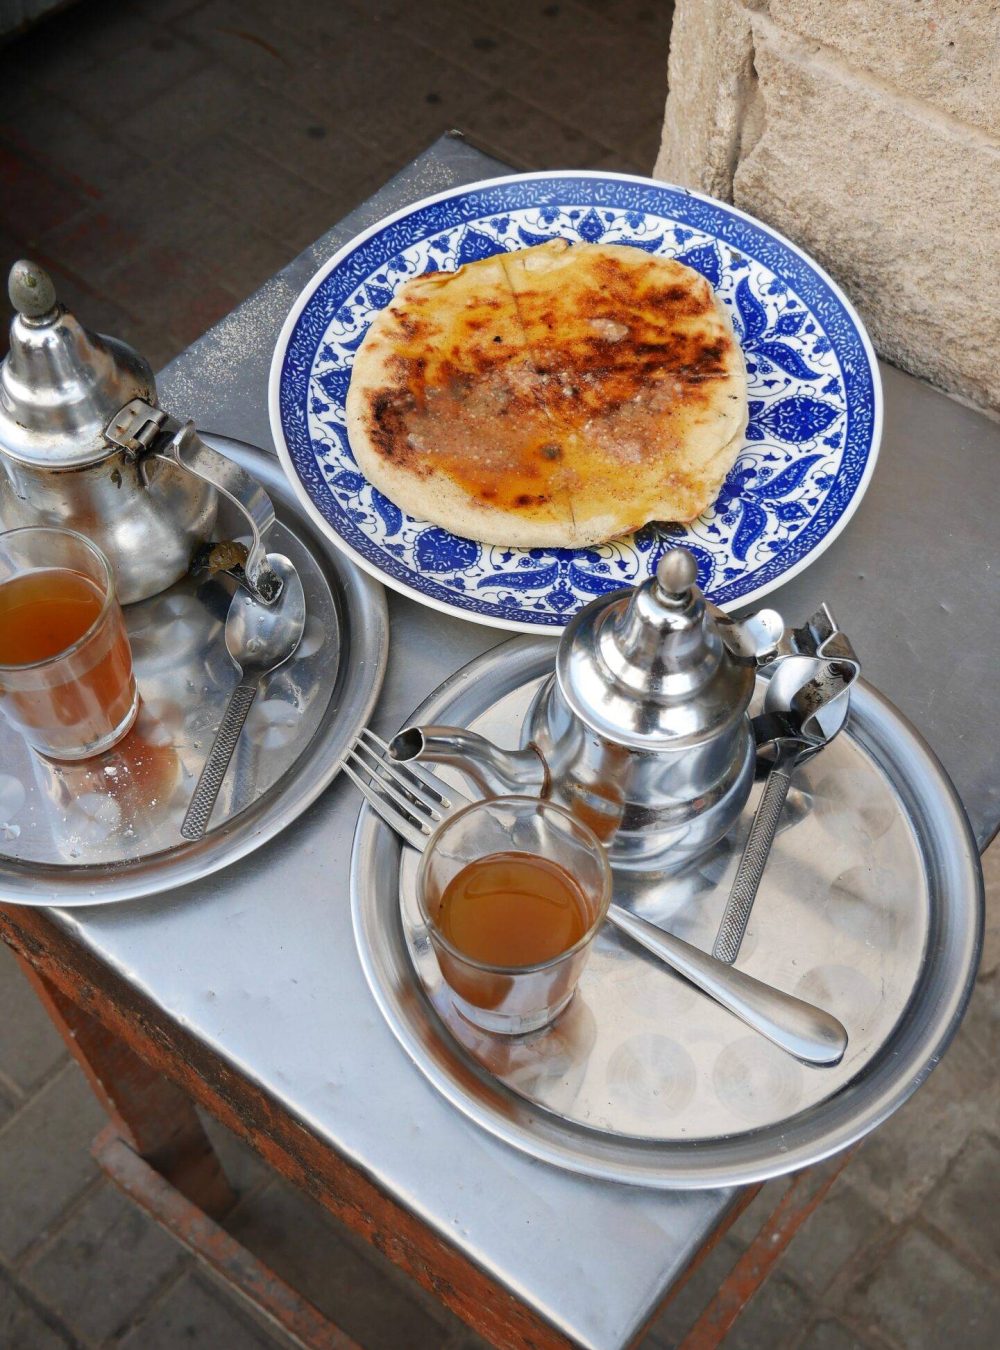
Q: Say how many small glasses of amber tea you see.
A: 2